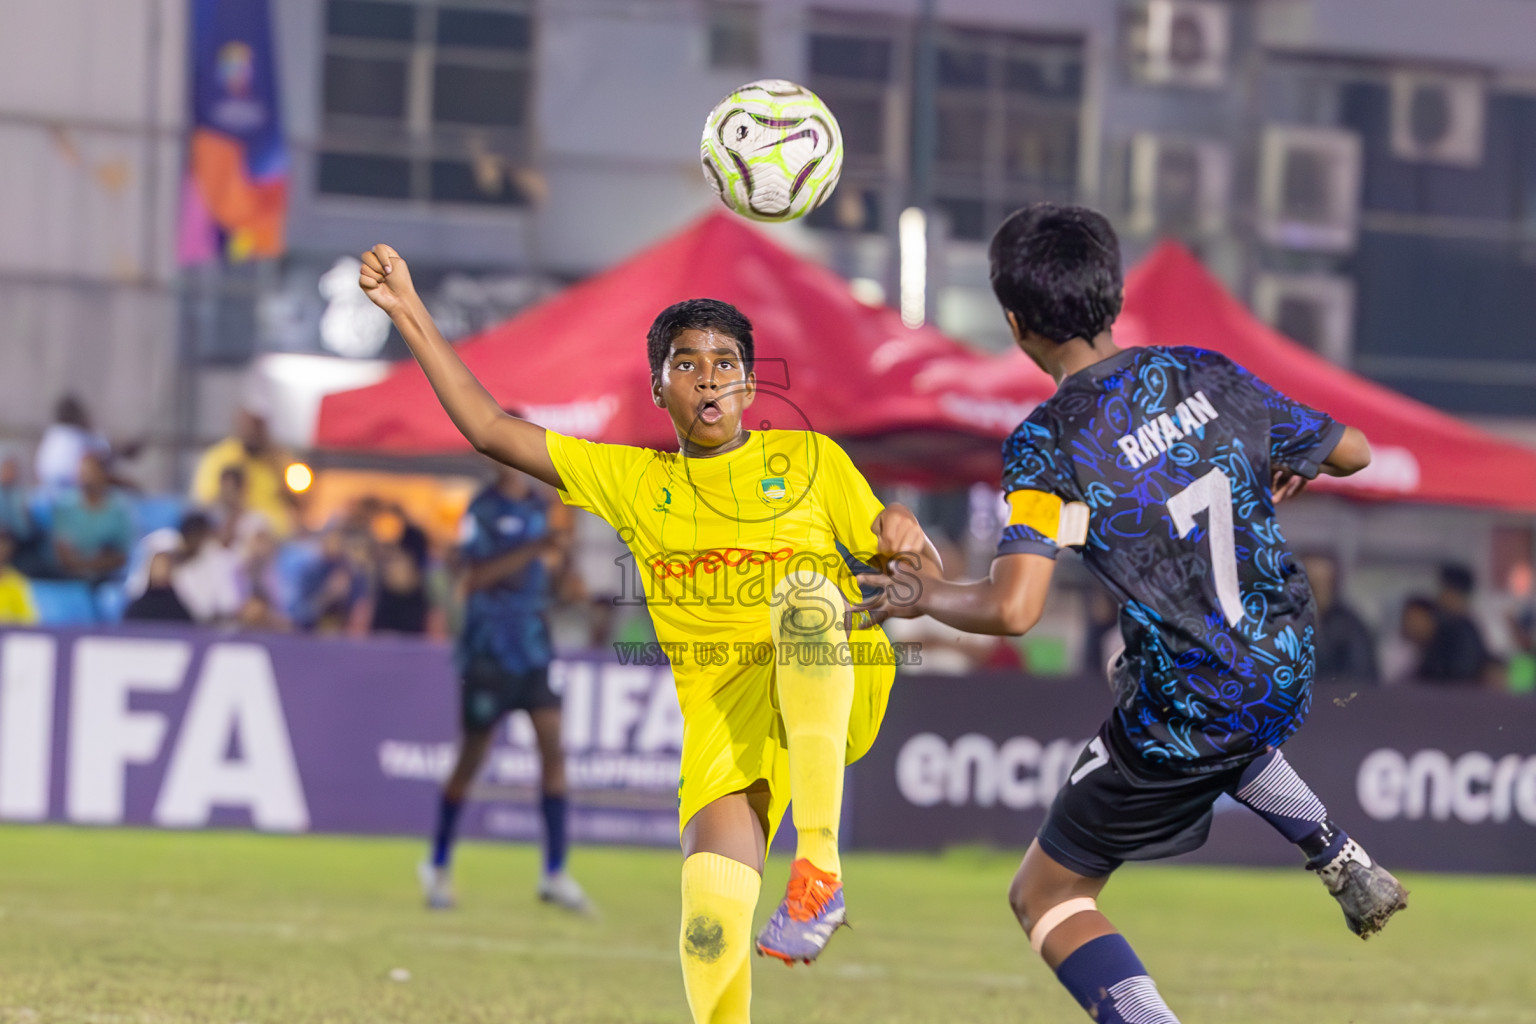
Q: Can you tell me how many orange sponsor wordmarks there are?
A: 1